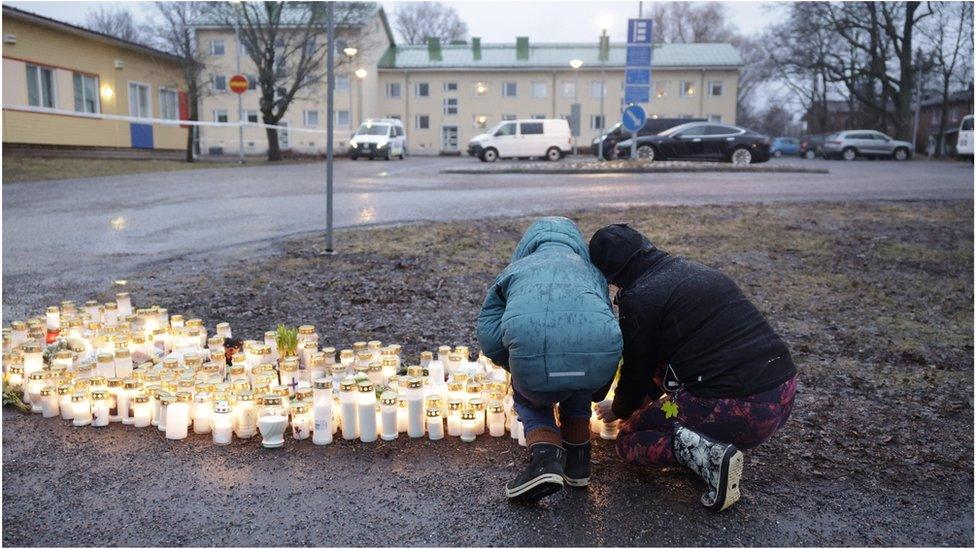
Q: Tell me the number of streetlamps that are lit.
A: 4